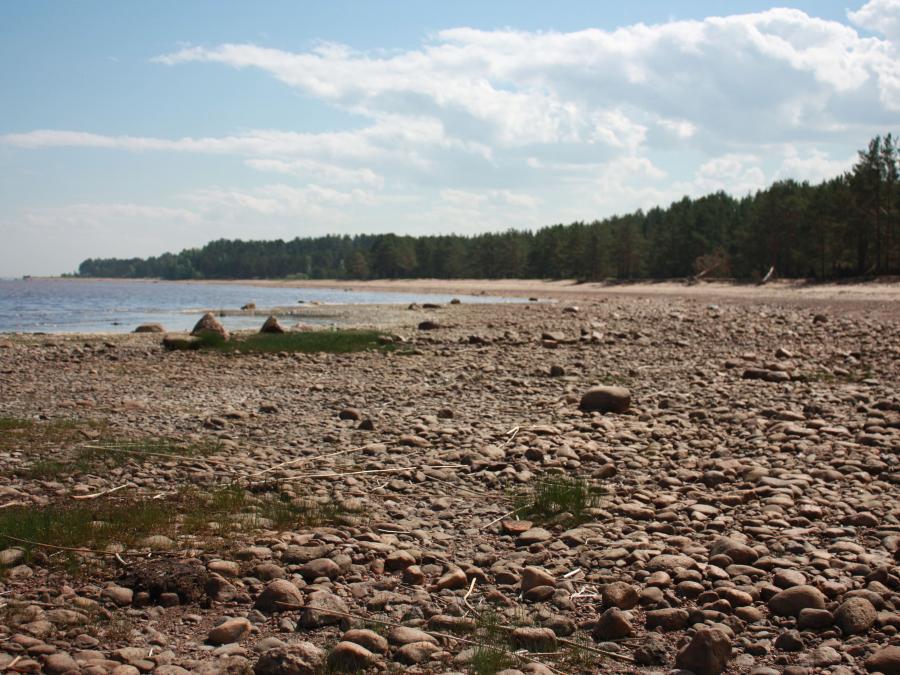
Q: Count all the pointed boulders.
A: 2